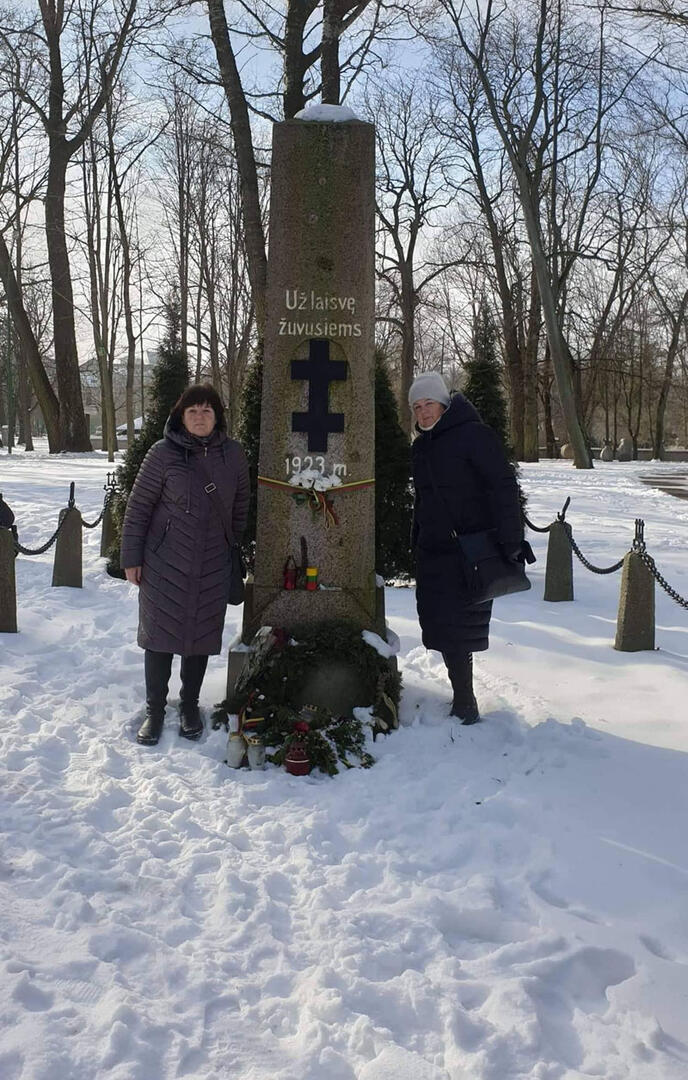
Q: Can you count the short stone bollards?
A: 5